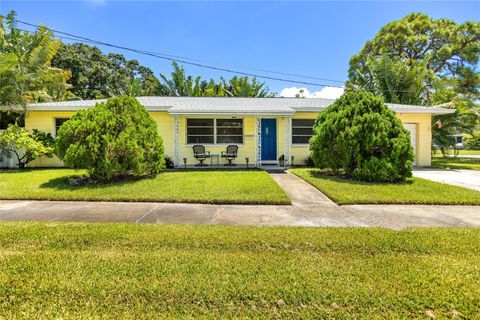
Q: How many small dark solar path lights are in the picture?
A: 3